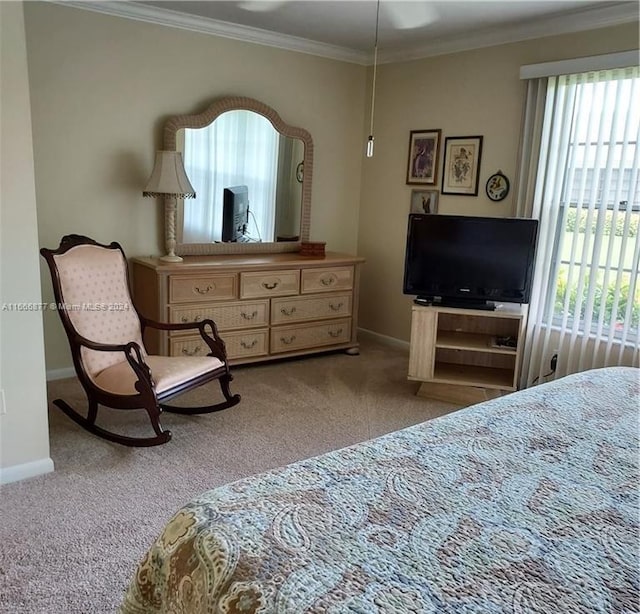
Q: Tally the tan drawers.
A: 7